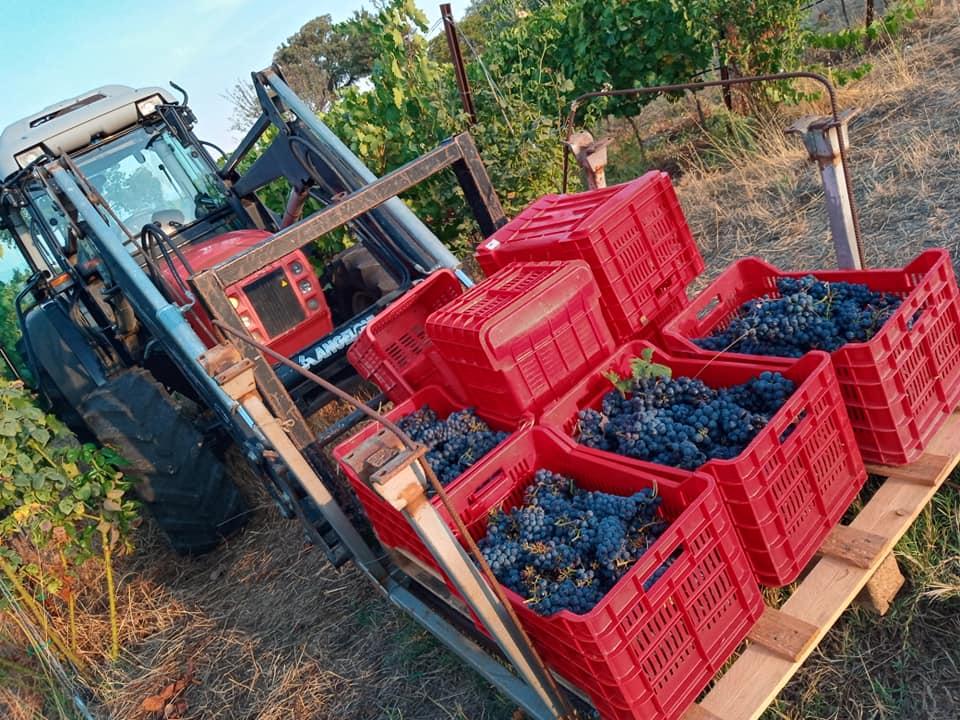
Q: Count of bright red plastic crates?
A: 7